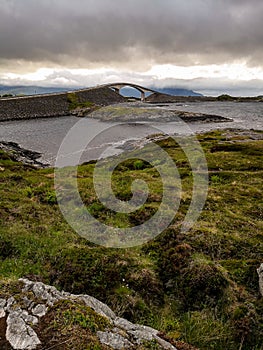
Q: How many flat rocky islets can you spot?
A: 1